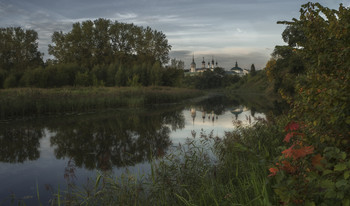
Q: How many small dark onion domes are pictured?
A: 4